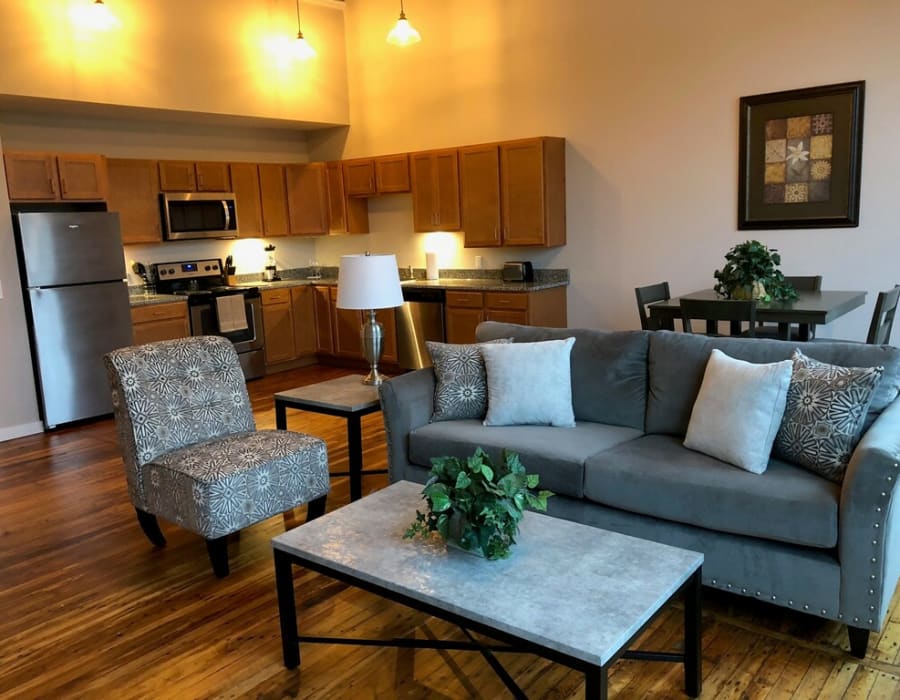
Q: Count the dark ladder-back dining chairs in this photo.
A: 4